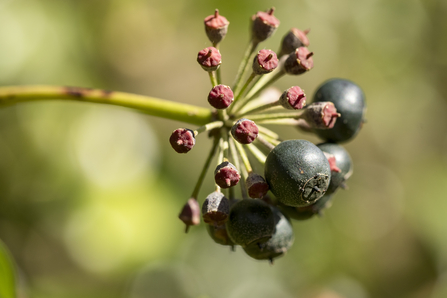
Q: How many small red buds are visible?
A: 15